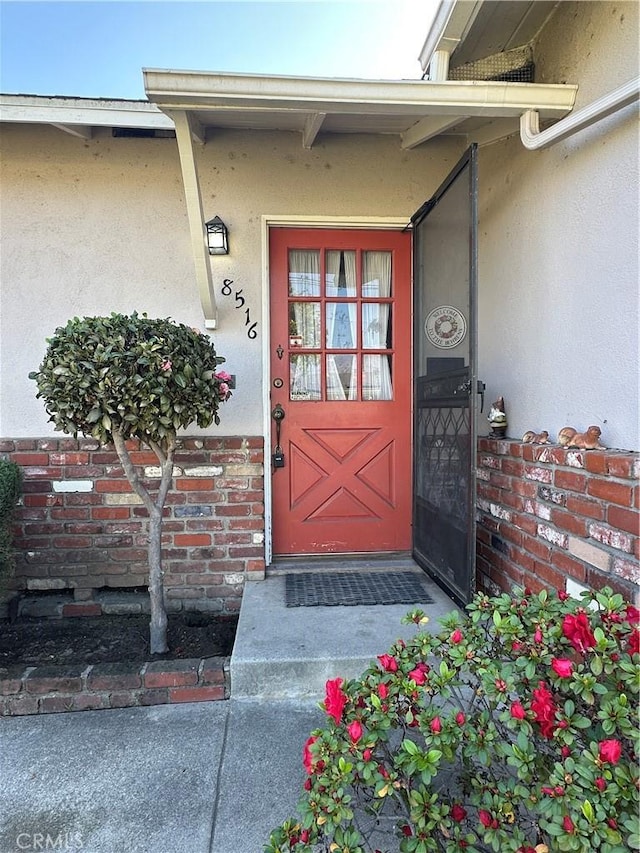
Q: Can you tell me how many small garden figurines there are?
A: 3